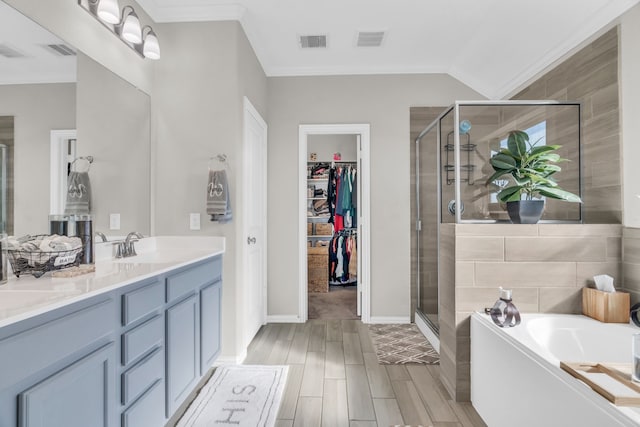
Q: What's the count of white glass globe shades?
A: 3